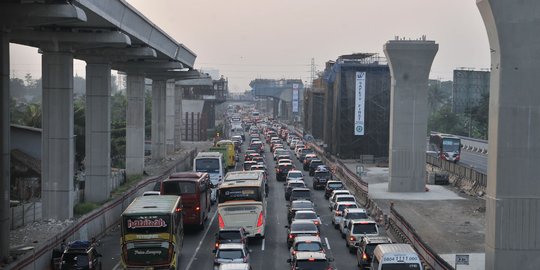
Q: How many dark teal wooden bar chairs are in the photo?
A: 0